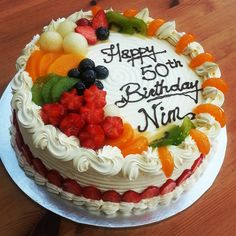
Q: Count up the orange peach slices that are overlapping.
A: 3